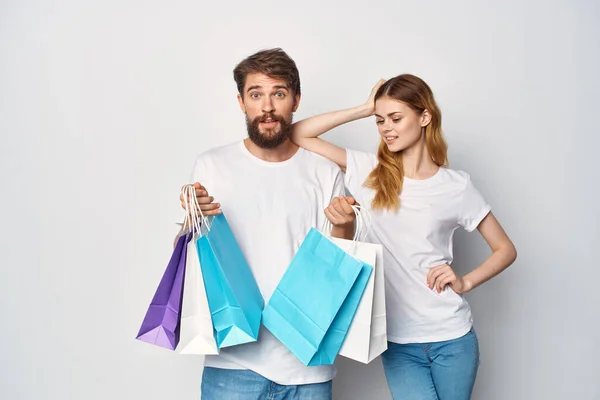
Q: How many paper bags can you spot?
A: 5